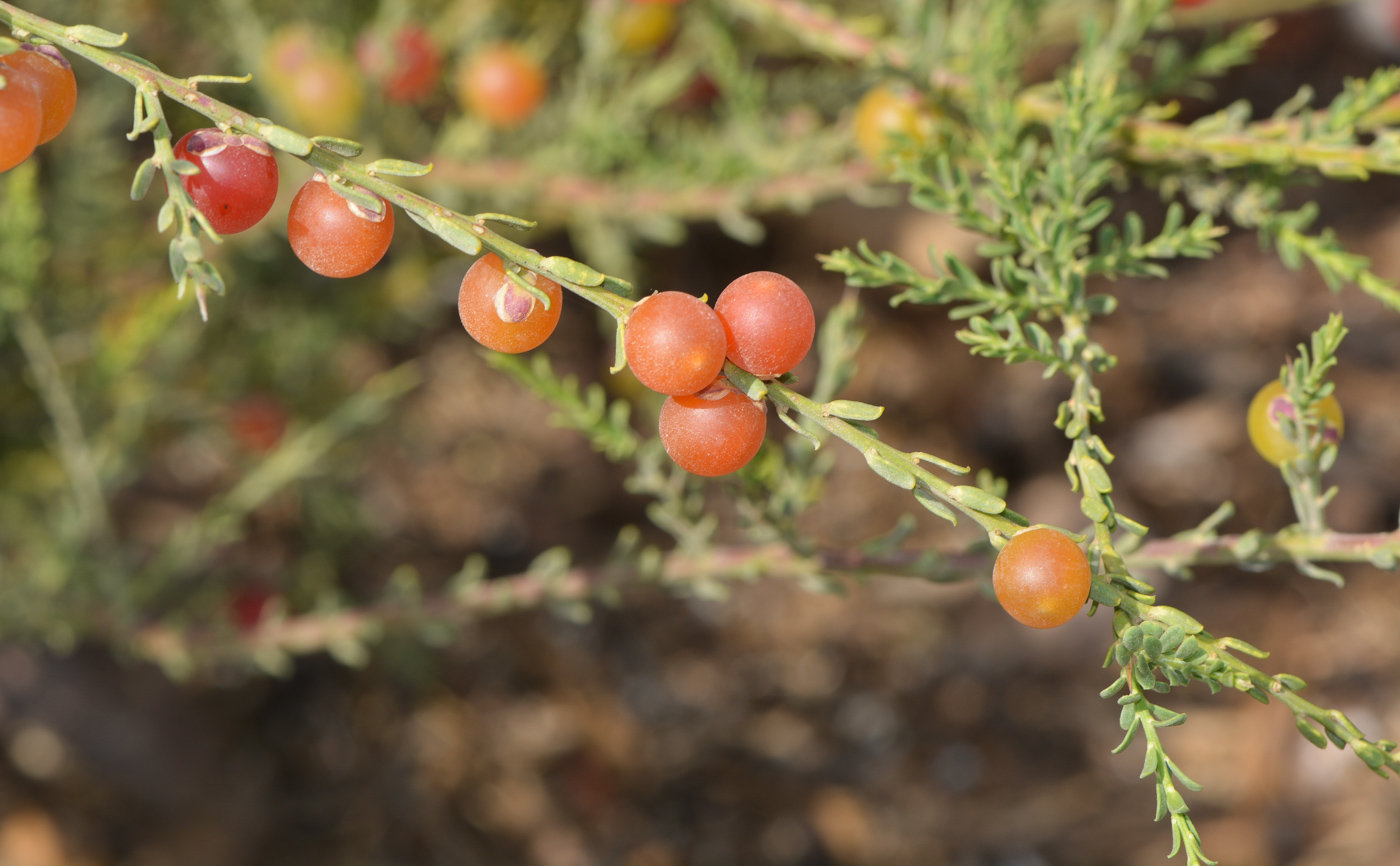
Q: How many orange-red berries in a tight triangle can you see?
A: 3